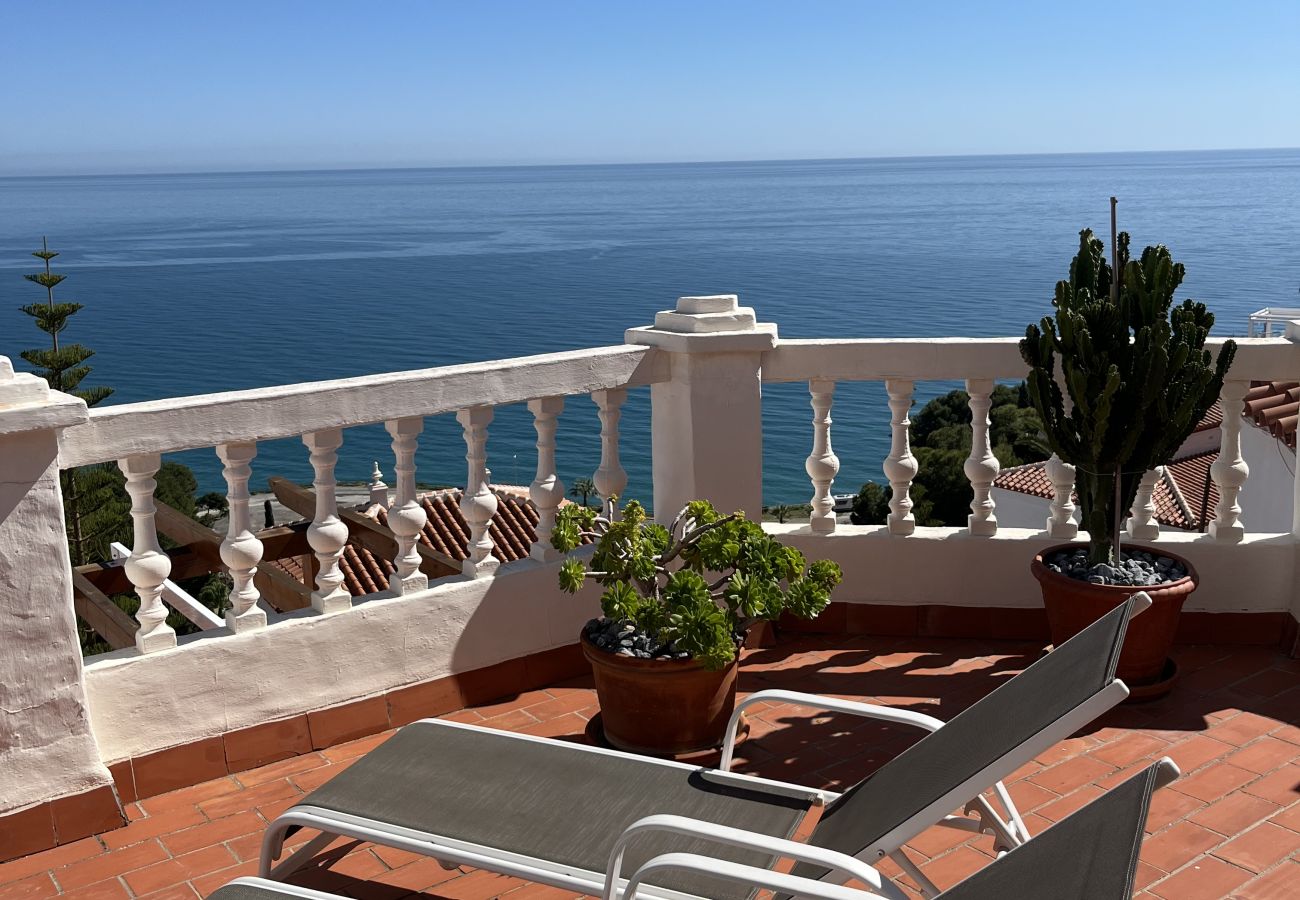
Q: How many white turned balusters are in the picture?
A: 13